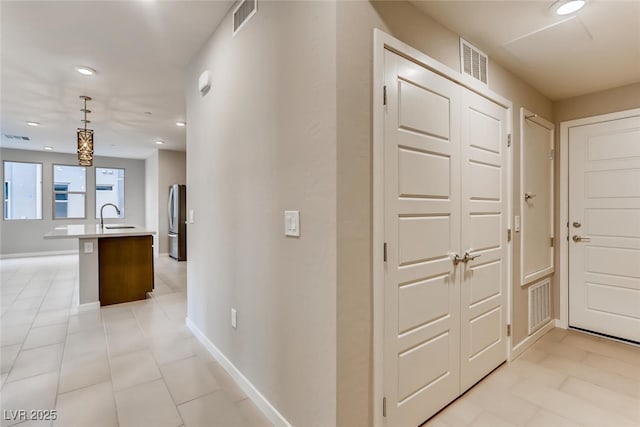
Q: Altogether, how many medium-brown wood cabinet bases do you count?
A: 1